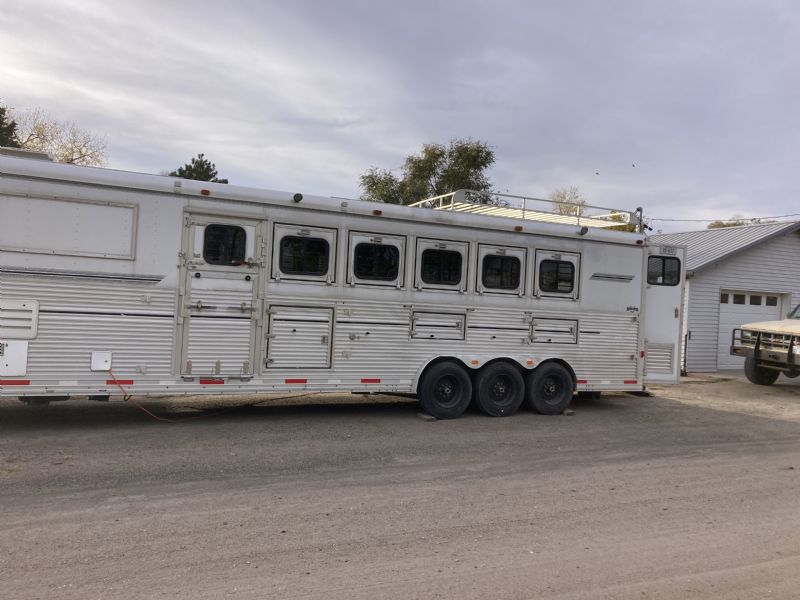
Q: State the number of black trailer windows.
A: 7